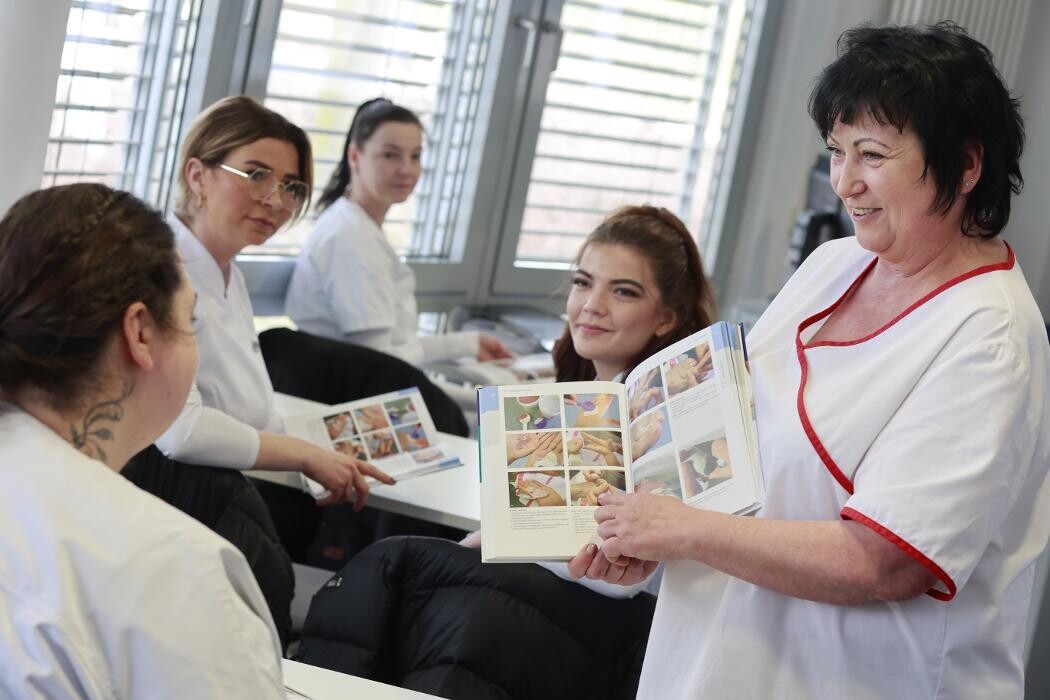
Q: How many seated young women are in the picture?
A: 4